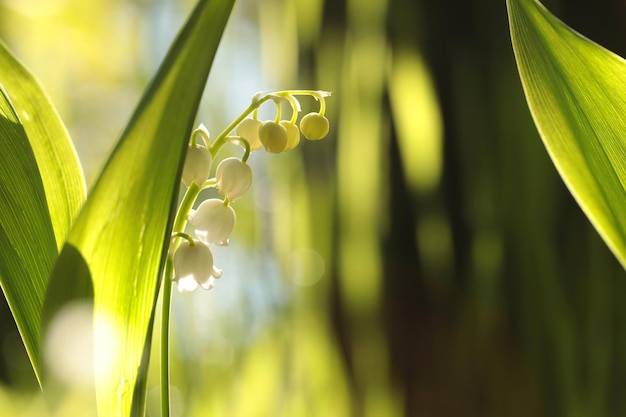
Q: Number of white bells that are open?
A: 2